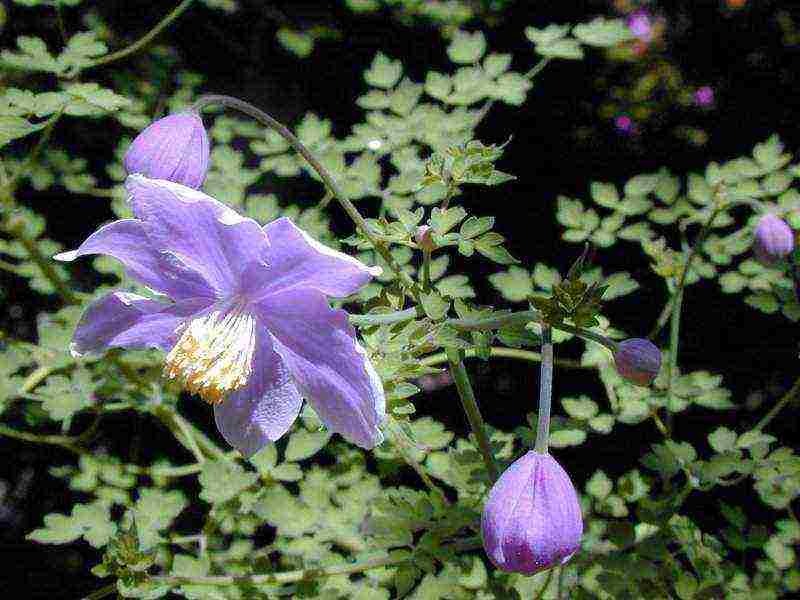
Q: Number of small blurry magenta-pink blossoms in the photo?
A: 3